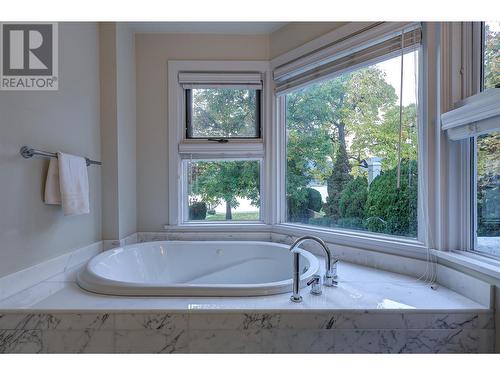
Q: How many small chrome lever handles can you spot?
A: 2